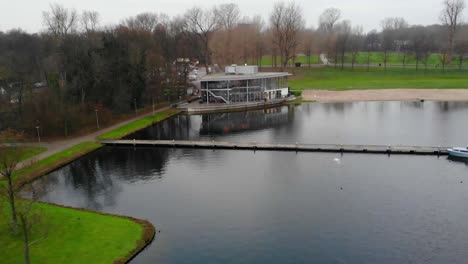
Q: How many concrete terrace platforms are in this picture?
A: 1